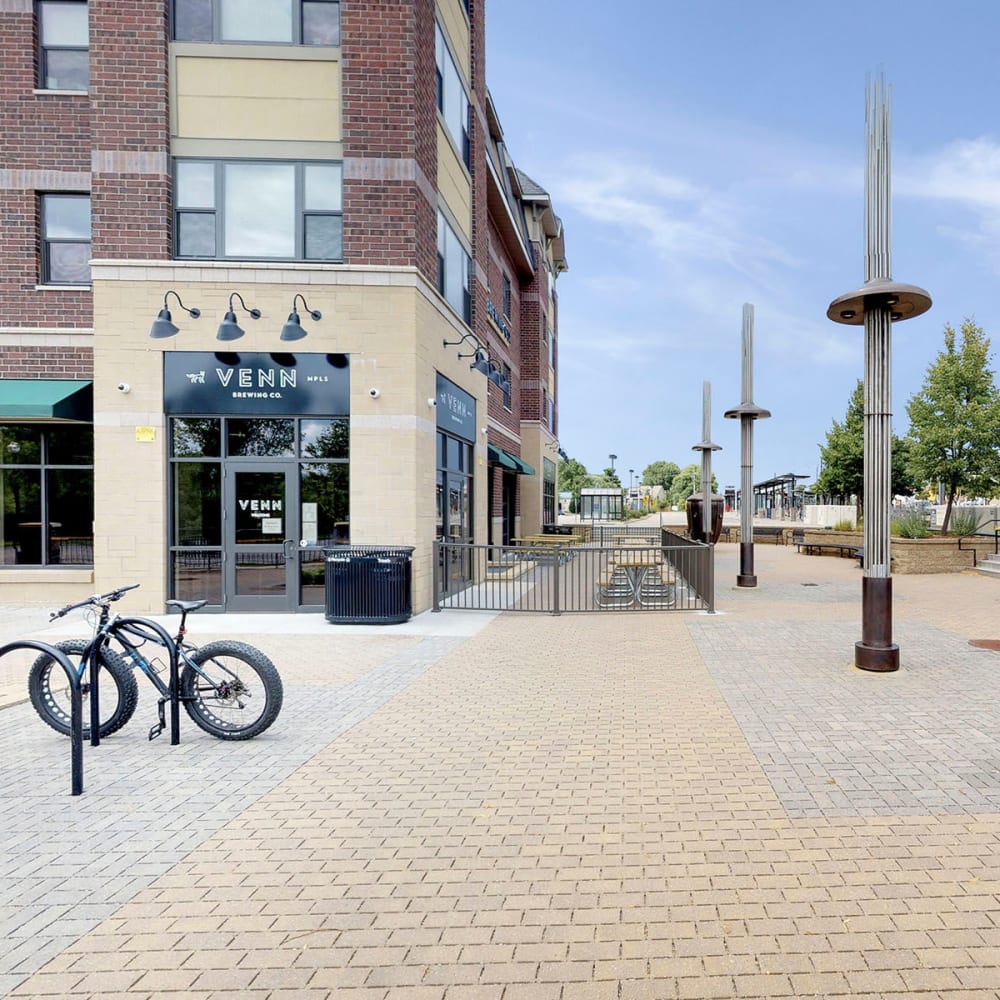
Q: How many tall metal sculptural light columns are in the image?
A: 3